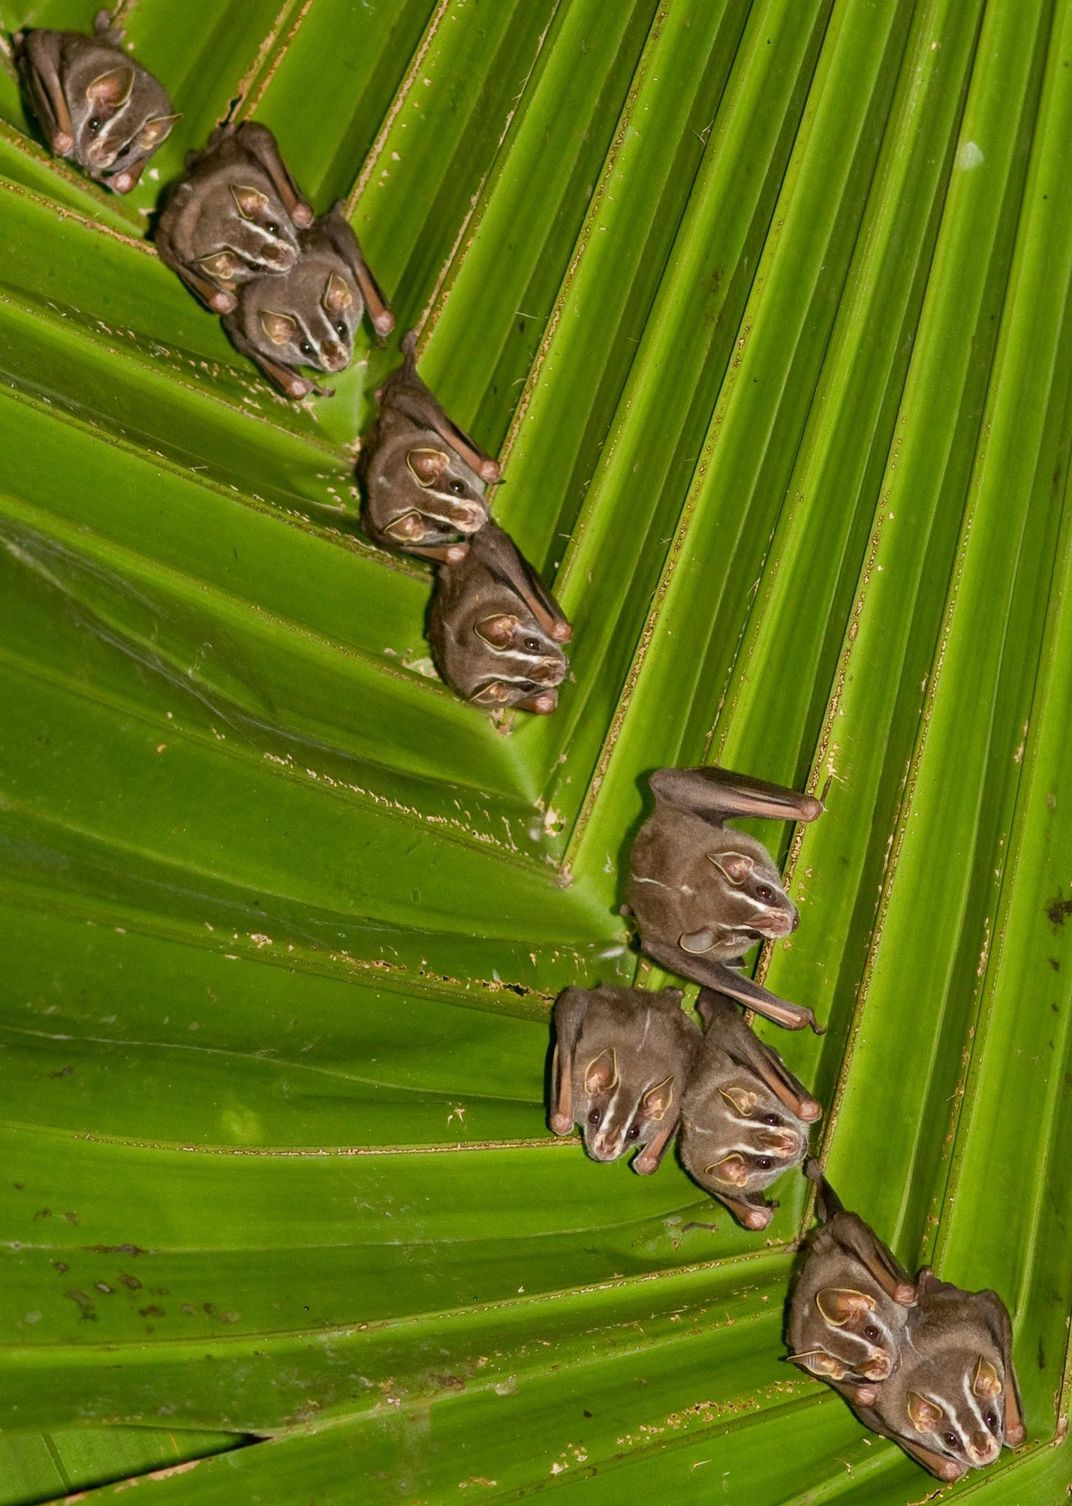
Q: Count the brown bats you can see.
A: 10